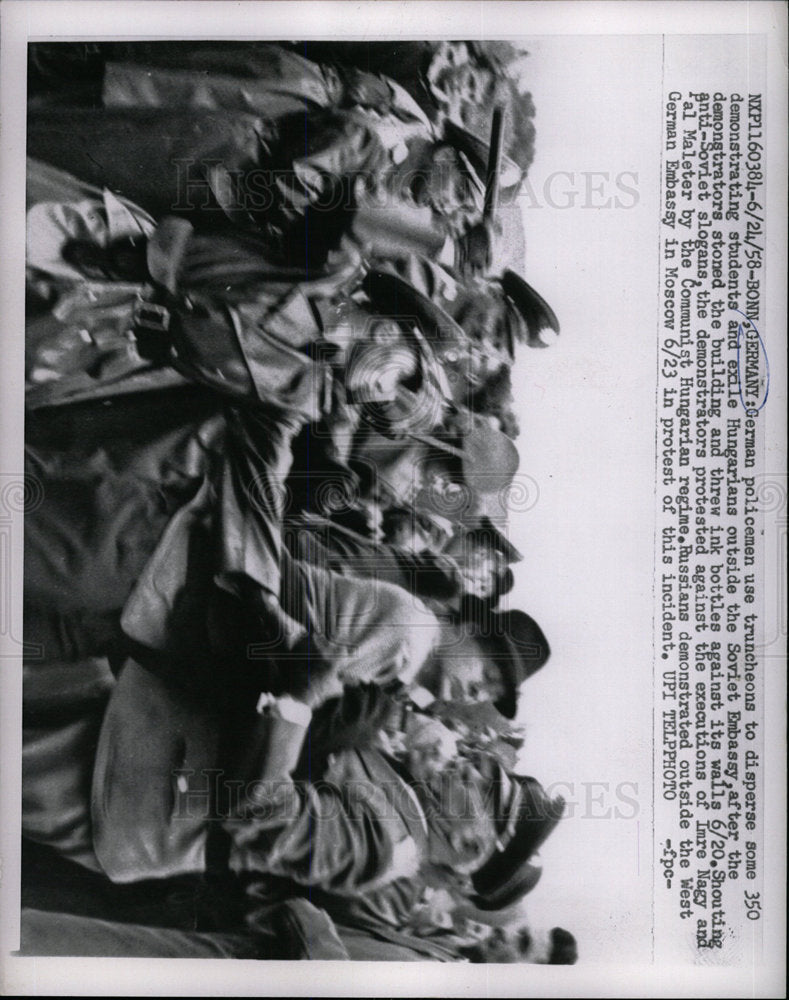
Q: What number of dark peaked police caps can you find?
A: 6